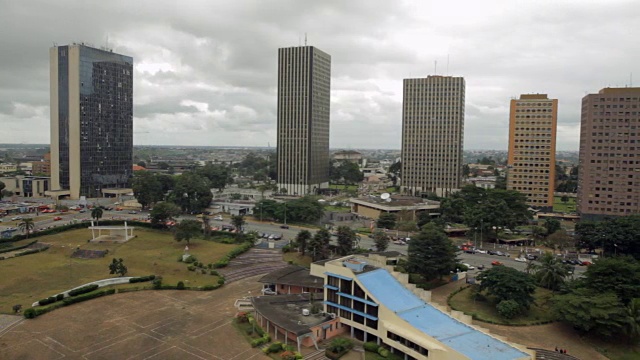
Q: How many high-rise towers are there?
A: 5